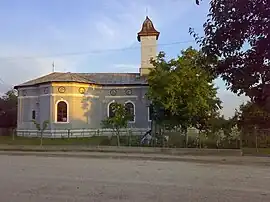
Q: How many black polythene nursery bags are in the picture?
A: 0